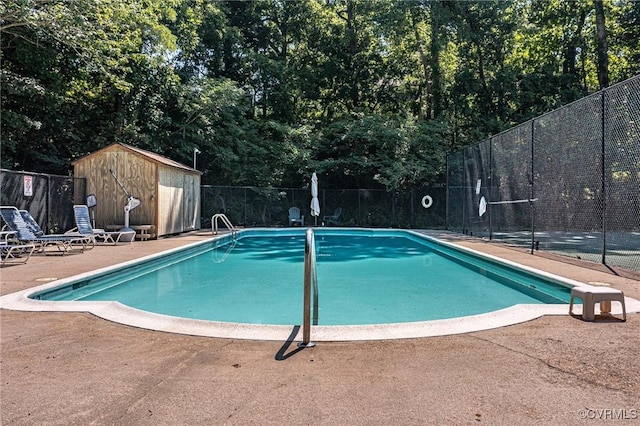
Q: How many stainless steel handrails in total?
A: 3